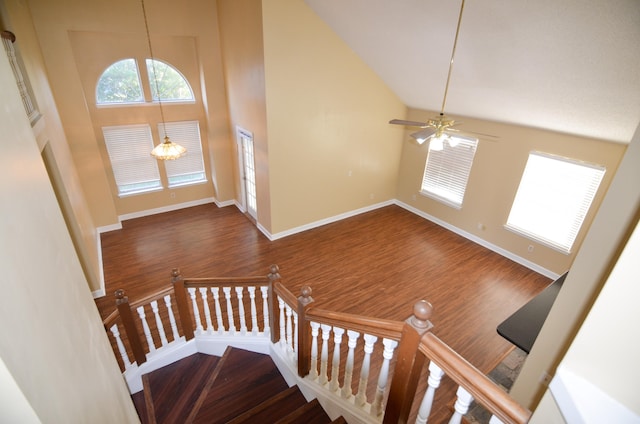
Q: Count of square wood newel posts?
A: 5